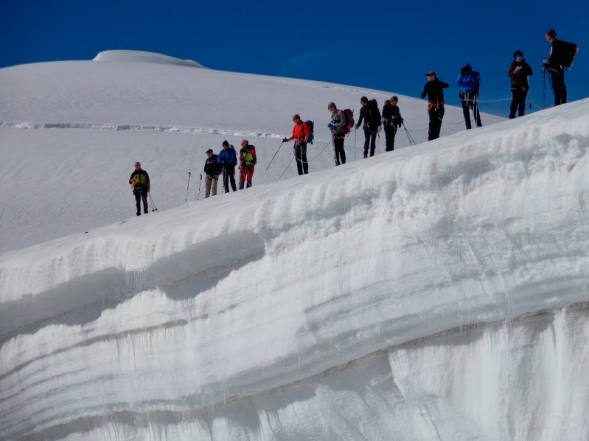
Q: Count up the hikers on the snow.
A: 12